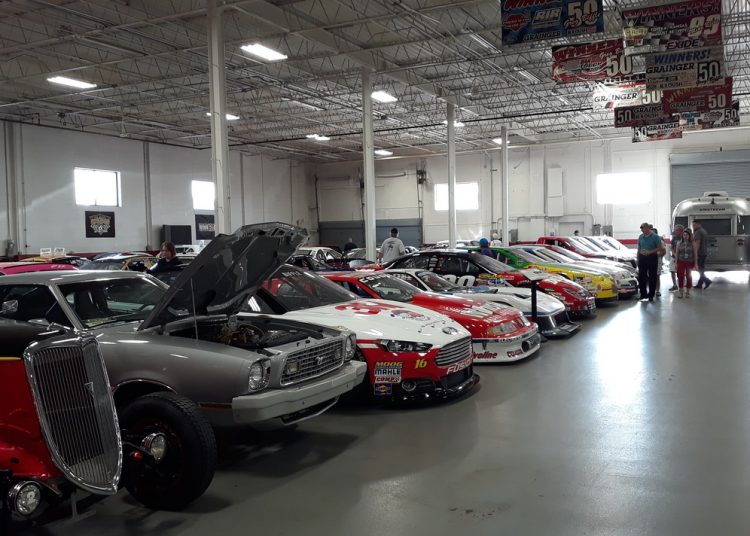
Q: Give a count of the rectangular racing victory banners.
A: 9